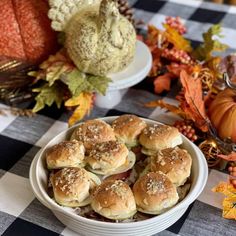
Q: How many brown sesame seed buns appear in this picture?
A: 9